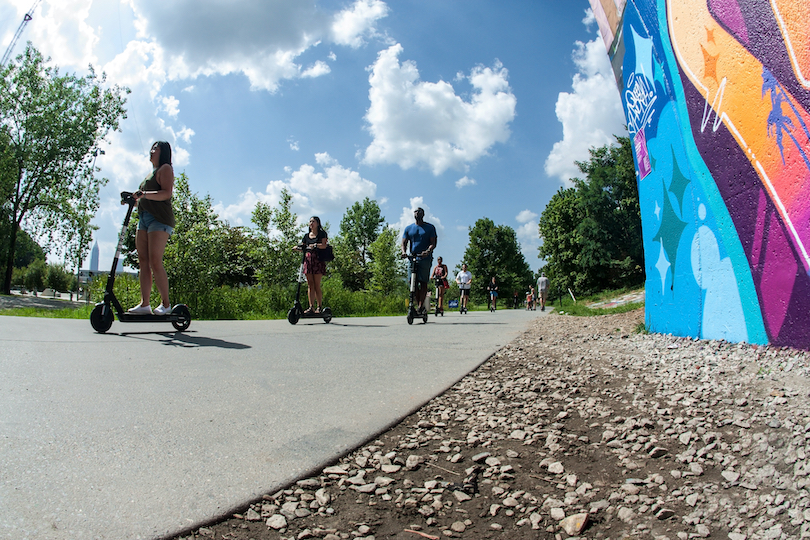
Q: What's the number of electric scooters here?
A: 6